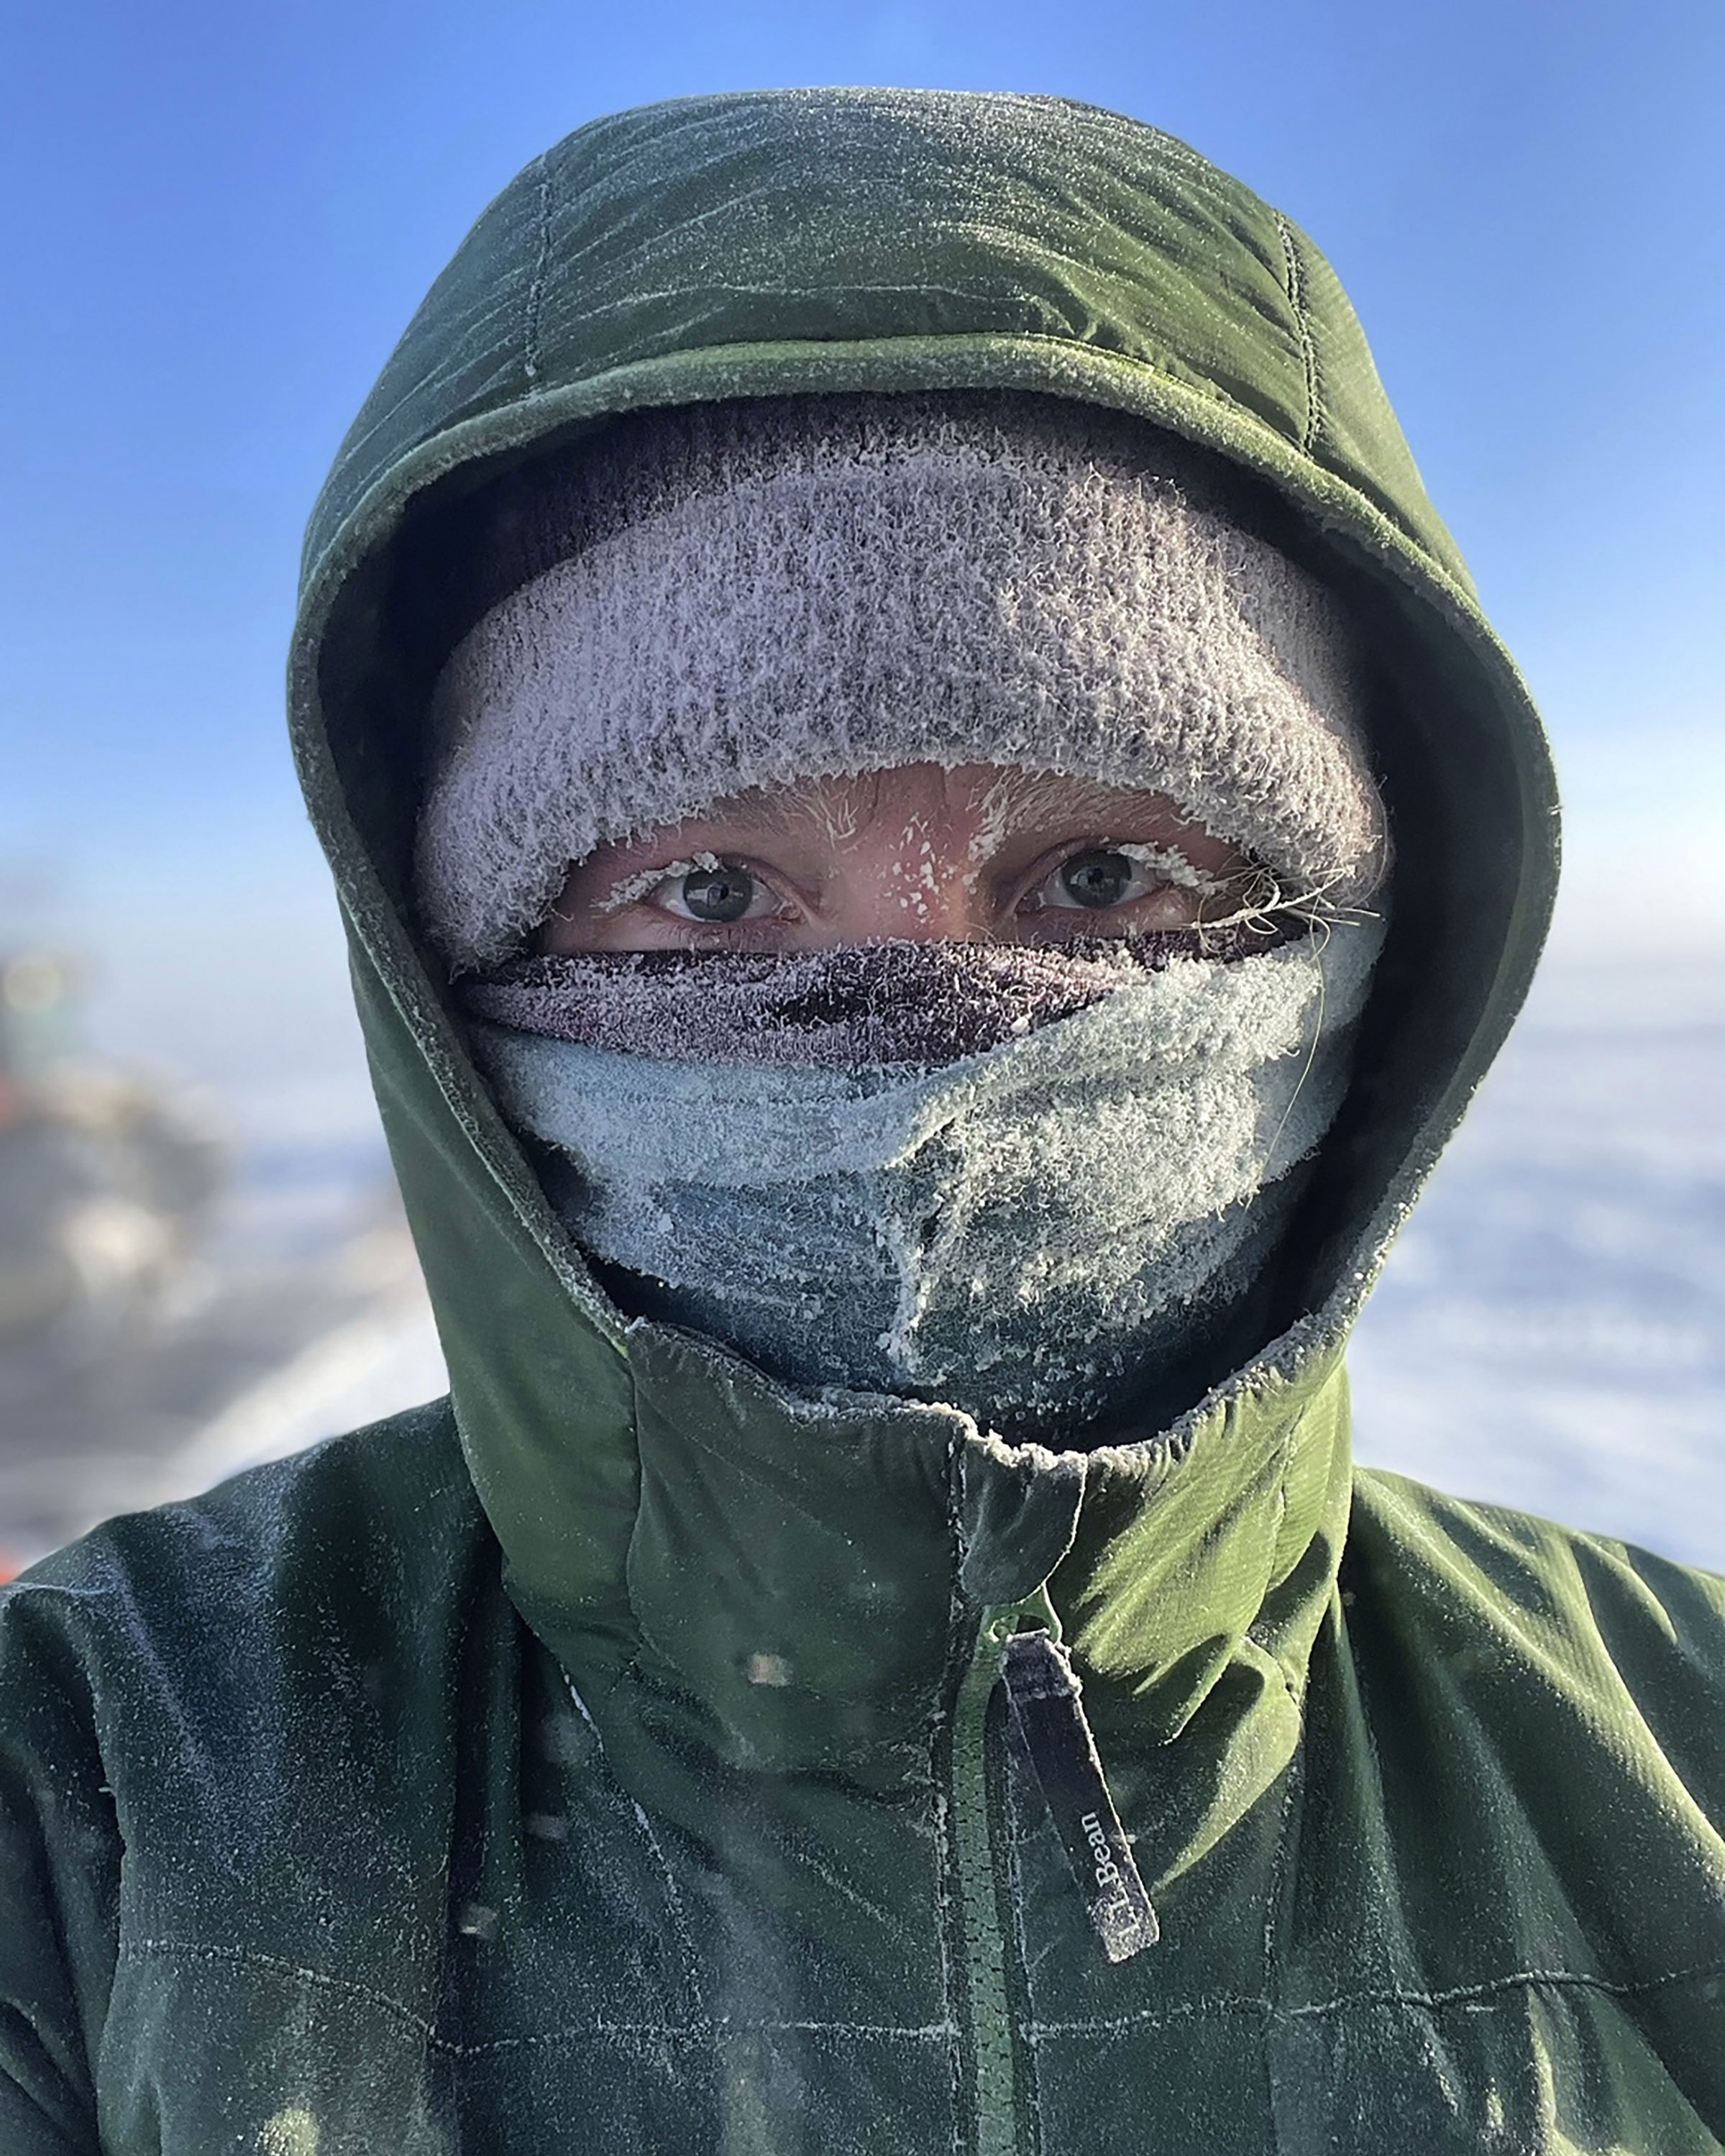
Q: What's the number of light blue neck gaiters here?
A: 1